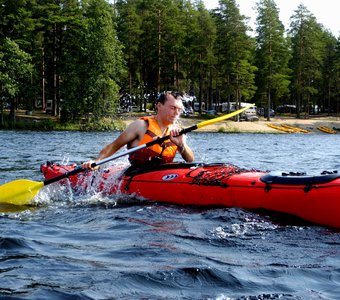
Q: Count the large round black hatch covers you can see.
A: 1